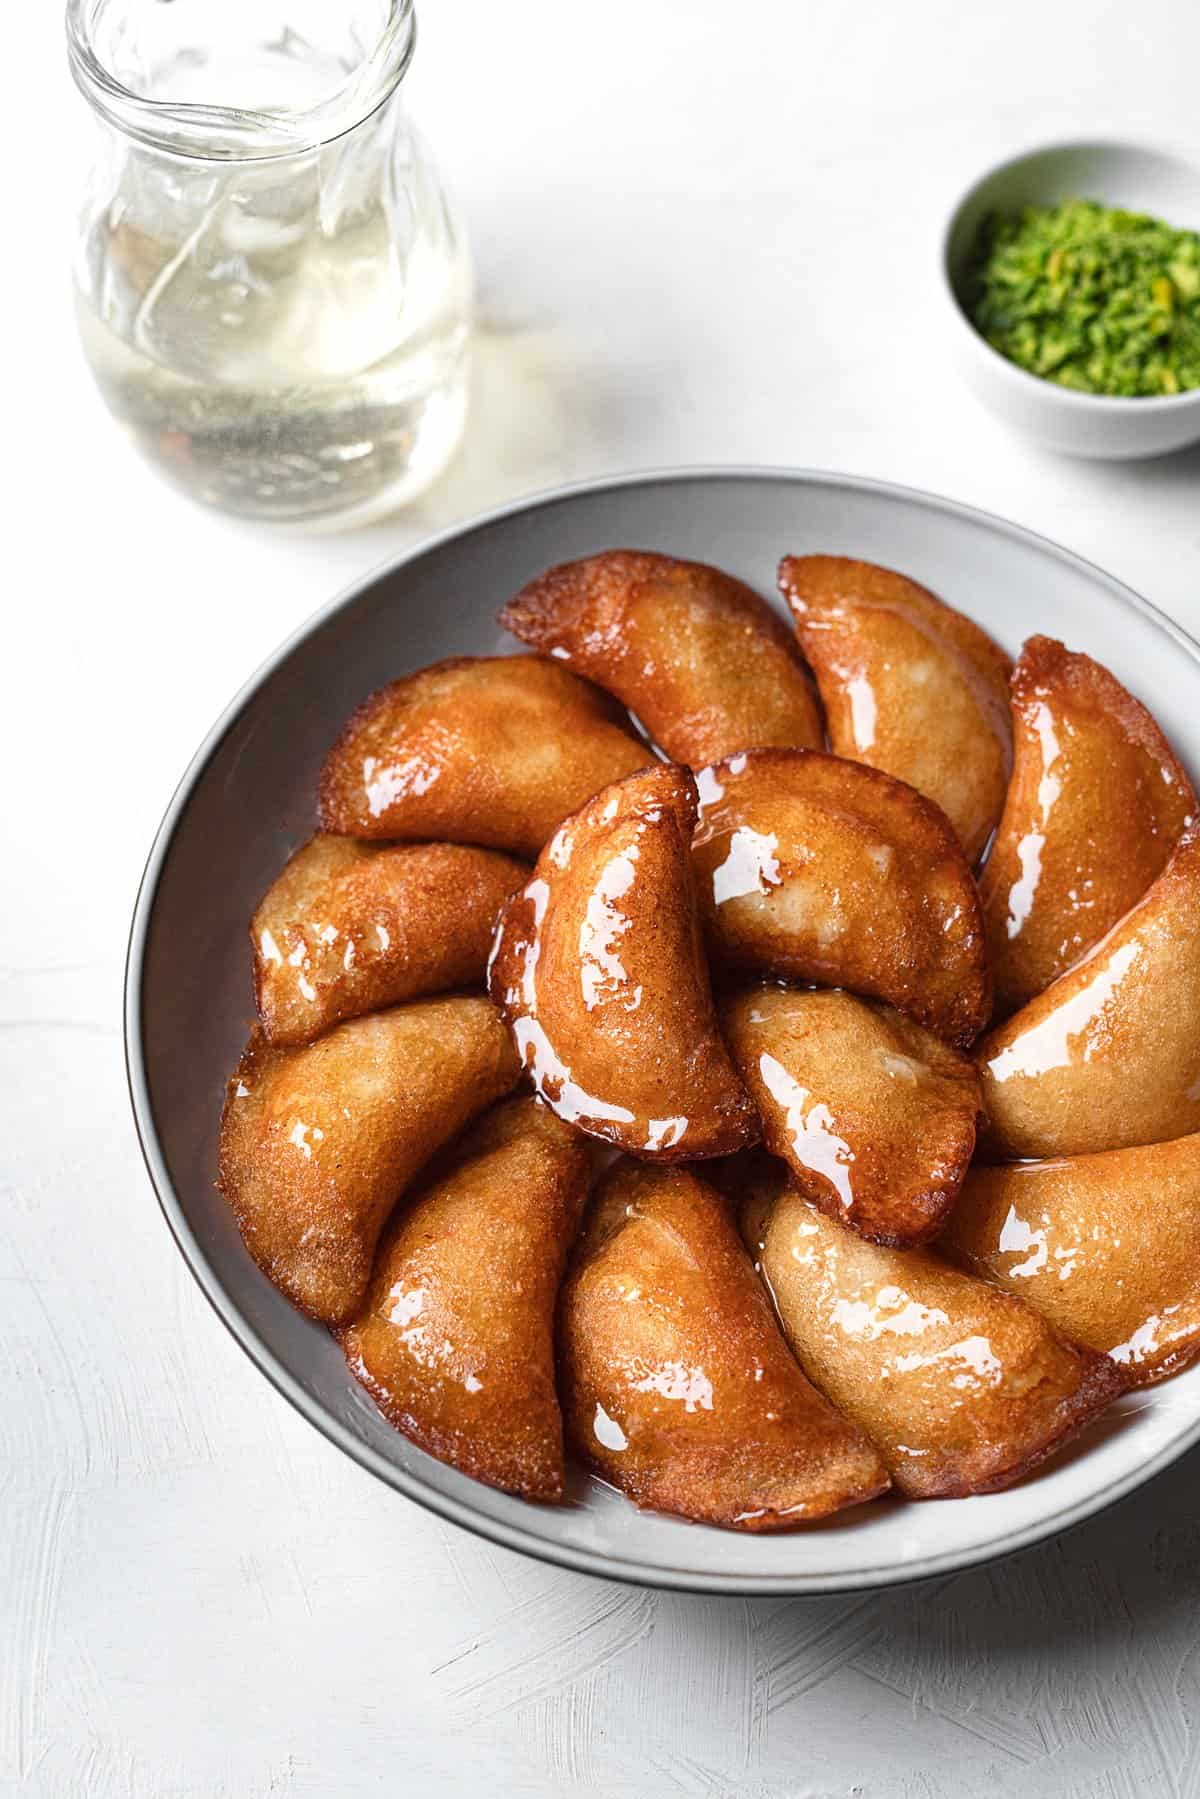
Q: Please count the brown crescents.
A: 14